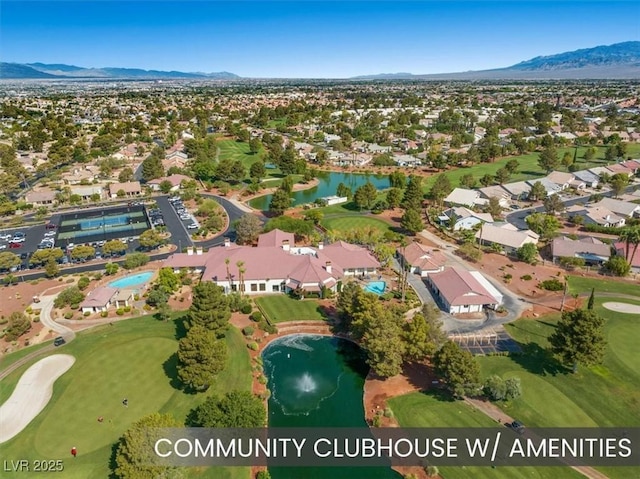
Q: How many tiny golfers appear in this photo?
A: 3